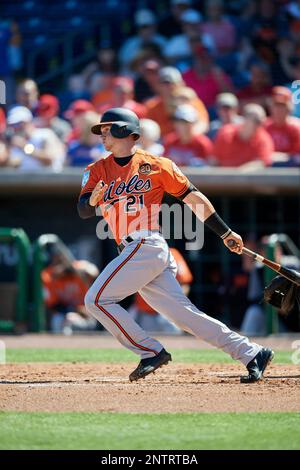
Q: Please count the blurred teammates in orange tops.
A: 2